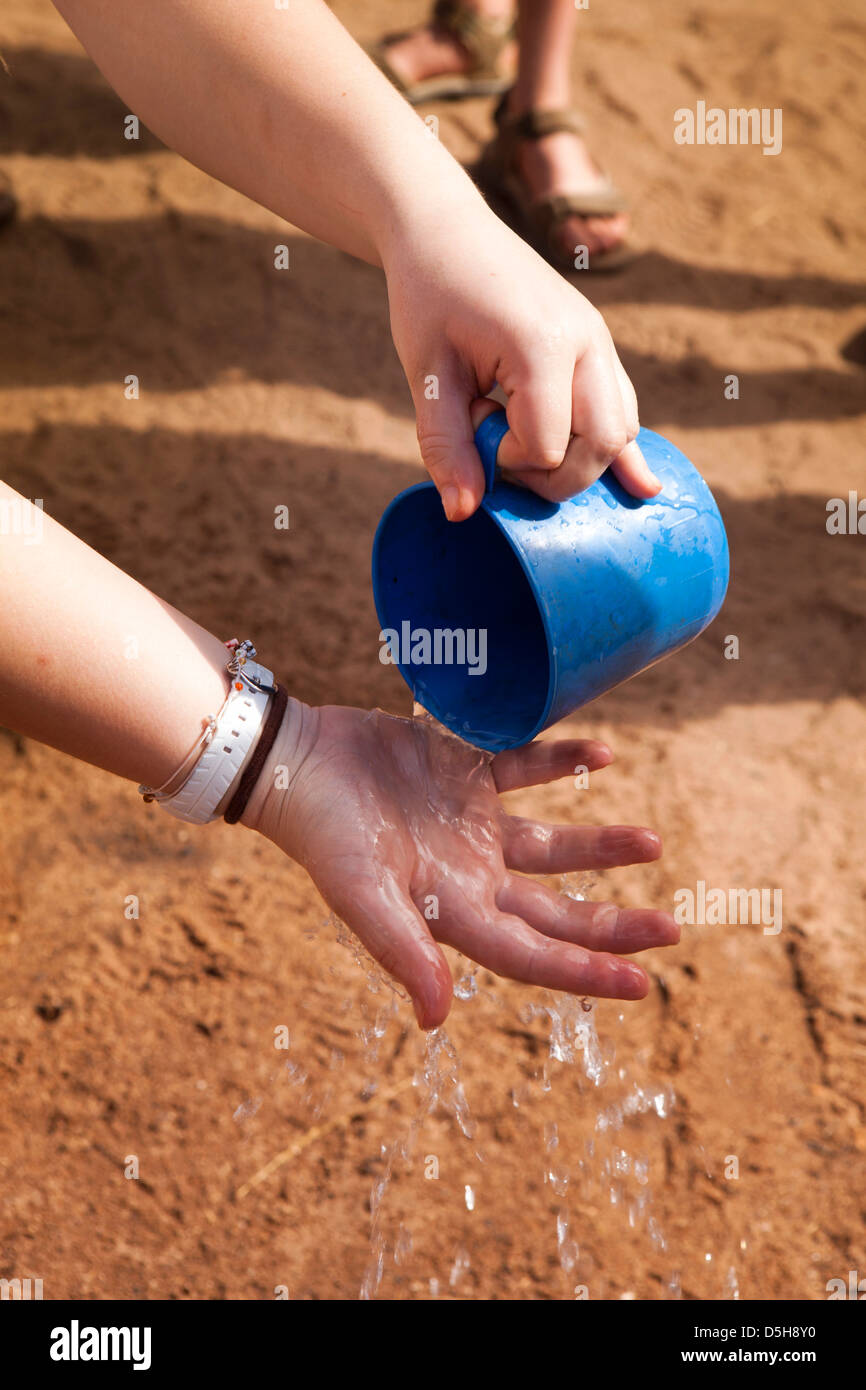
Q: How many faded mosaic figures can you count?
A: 0